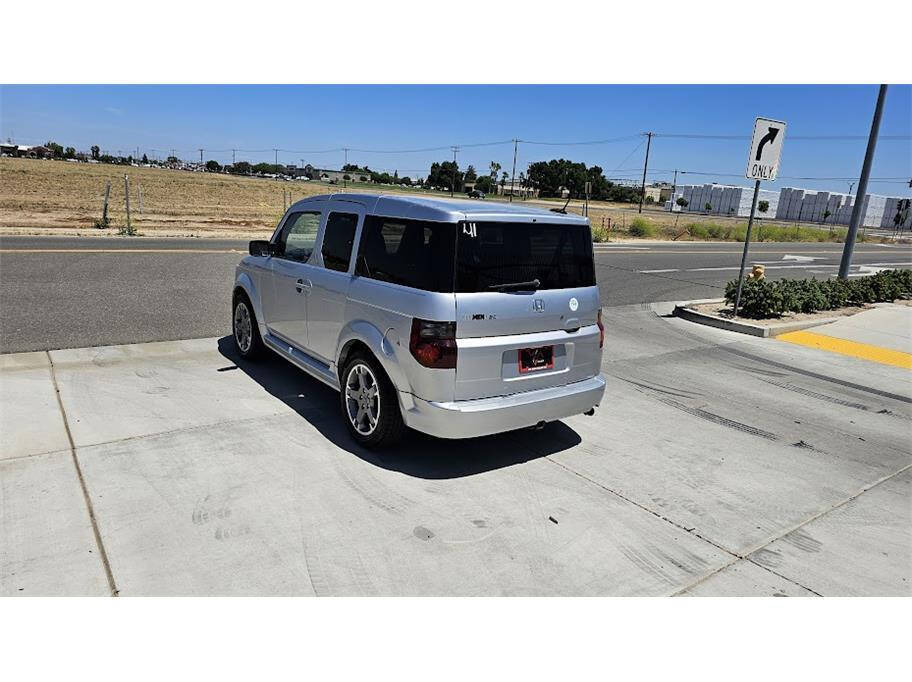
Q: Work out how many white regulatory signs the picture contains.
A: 1